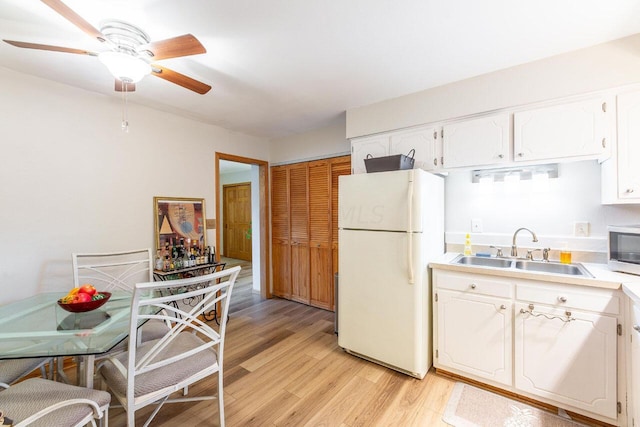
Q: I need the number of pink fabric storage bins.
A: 0